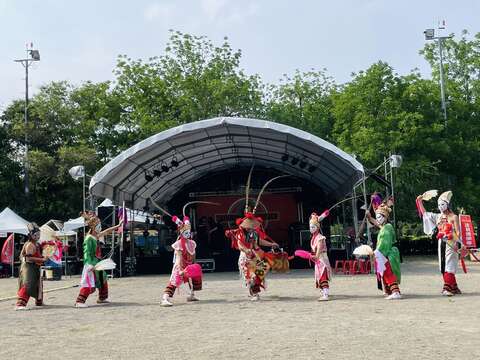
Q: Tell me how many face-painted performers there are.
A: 7